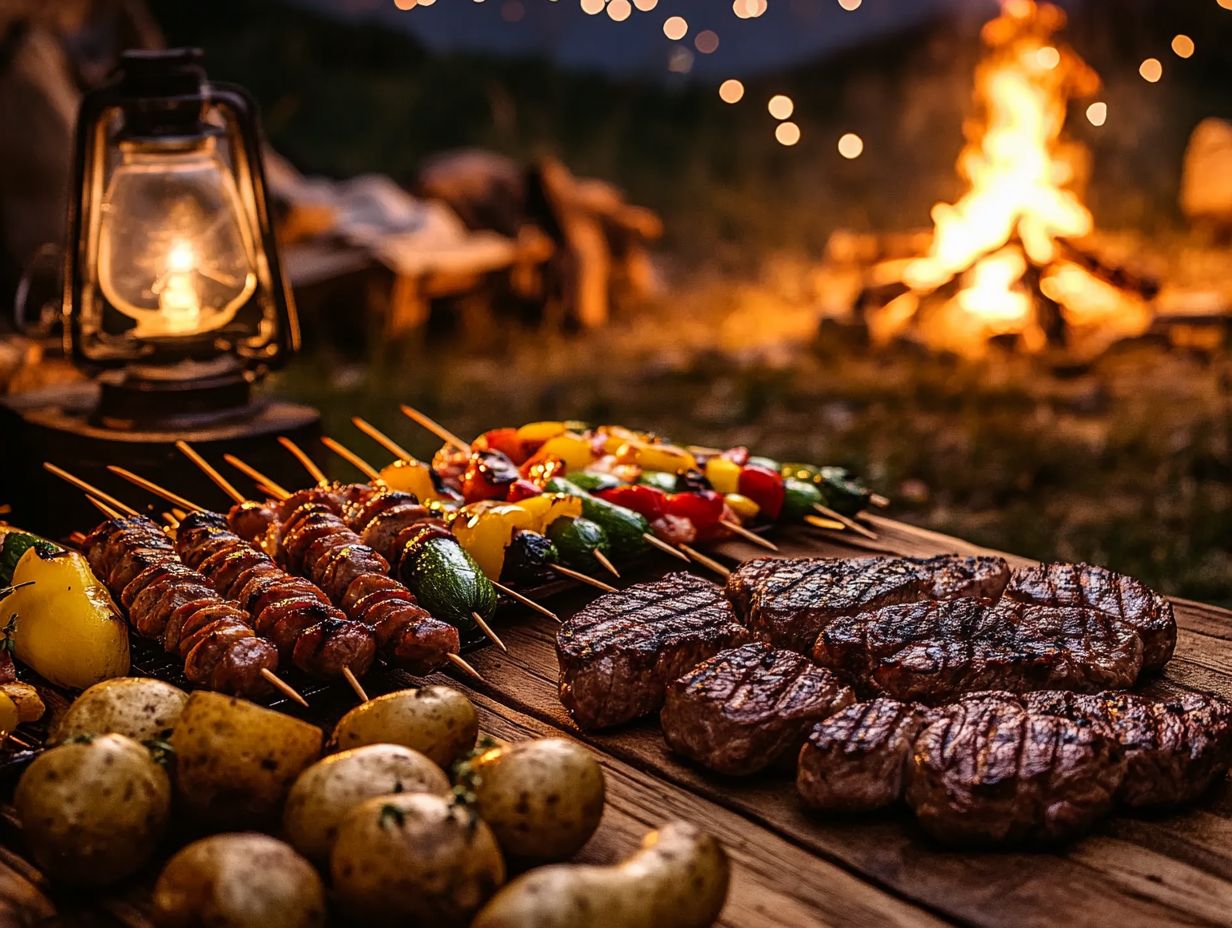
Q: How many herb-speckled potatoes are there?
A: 9